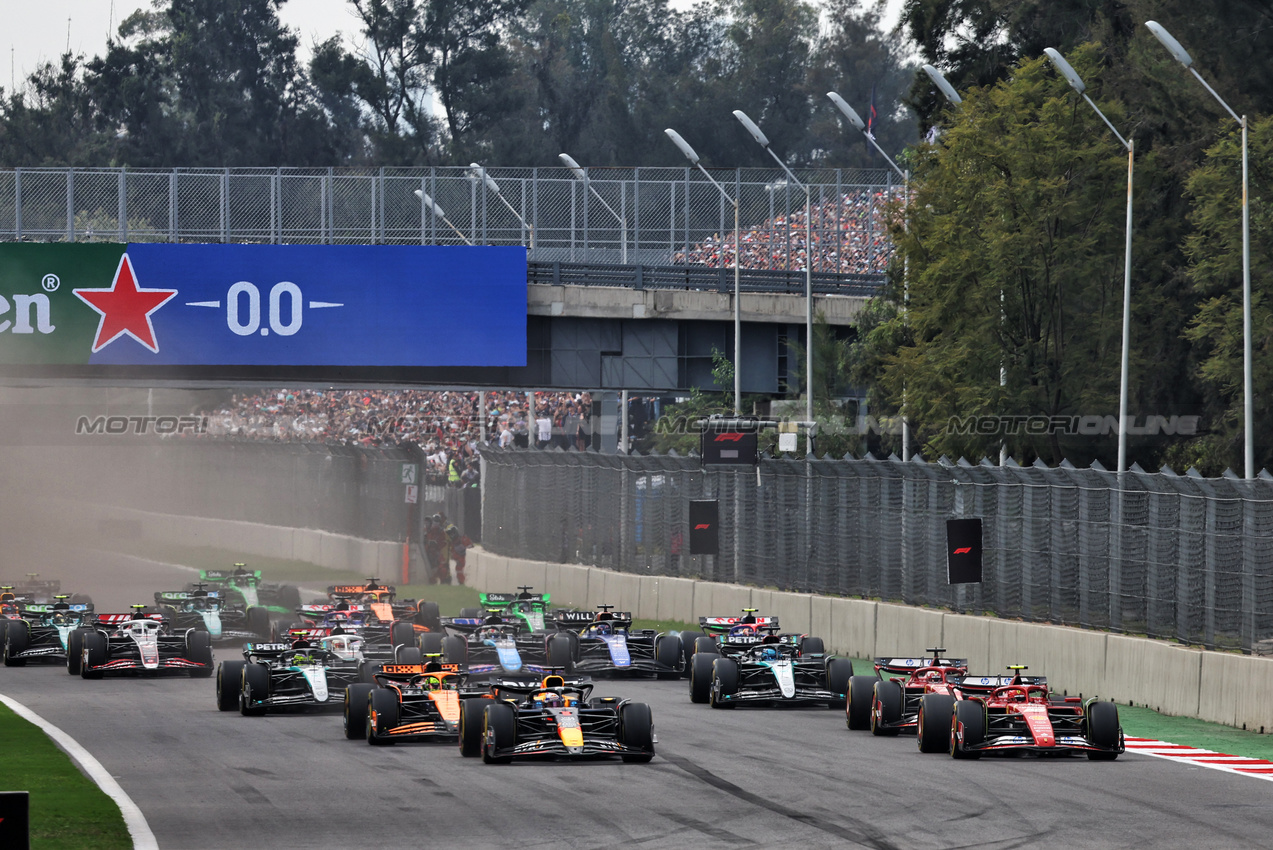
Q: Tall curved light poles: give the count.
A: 9